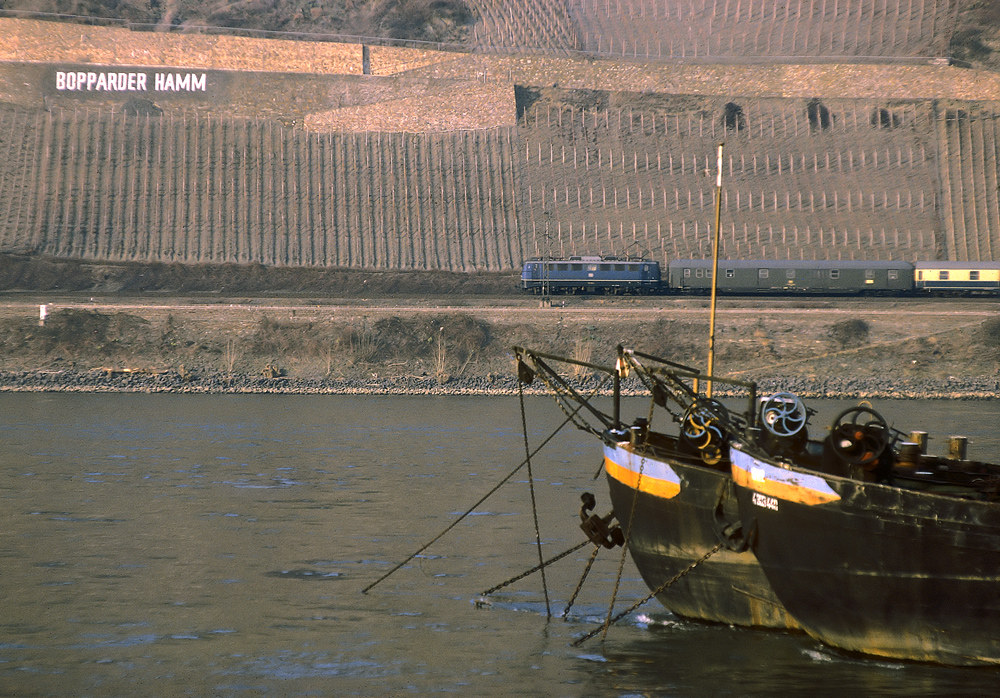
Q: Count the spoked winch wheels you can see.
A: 3